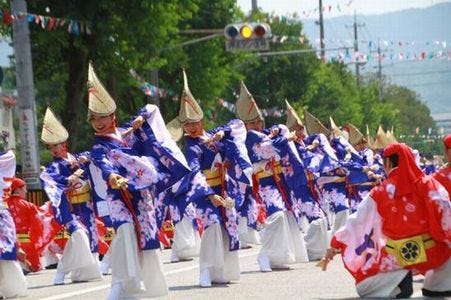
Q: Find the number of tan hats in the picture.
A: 13